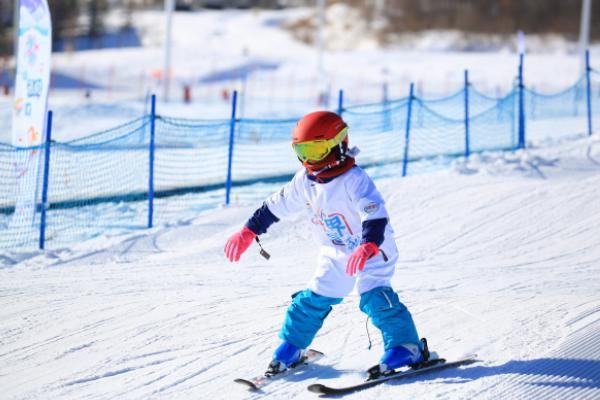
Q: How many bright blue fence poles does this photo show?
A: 8